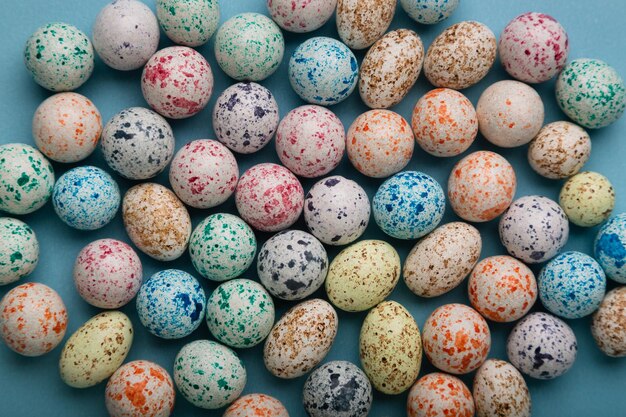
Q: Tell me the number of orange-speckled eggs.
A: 11